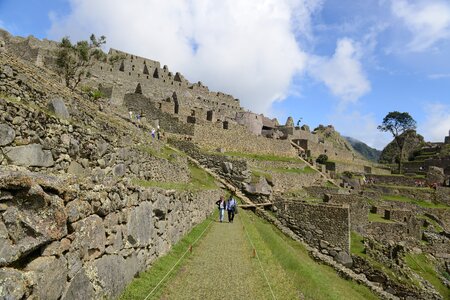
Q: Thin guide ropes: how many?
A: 2